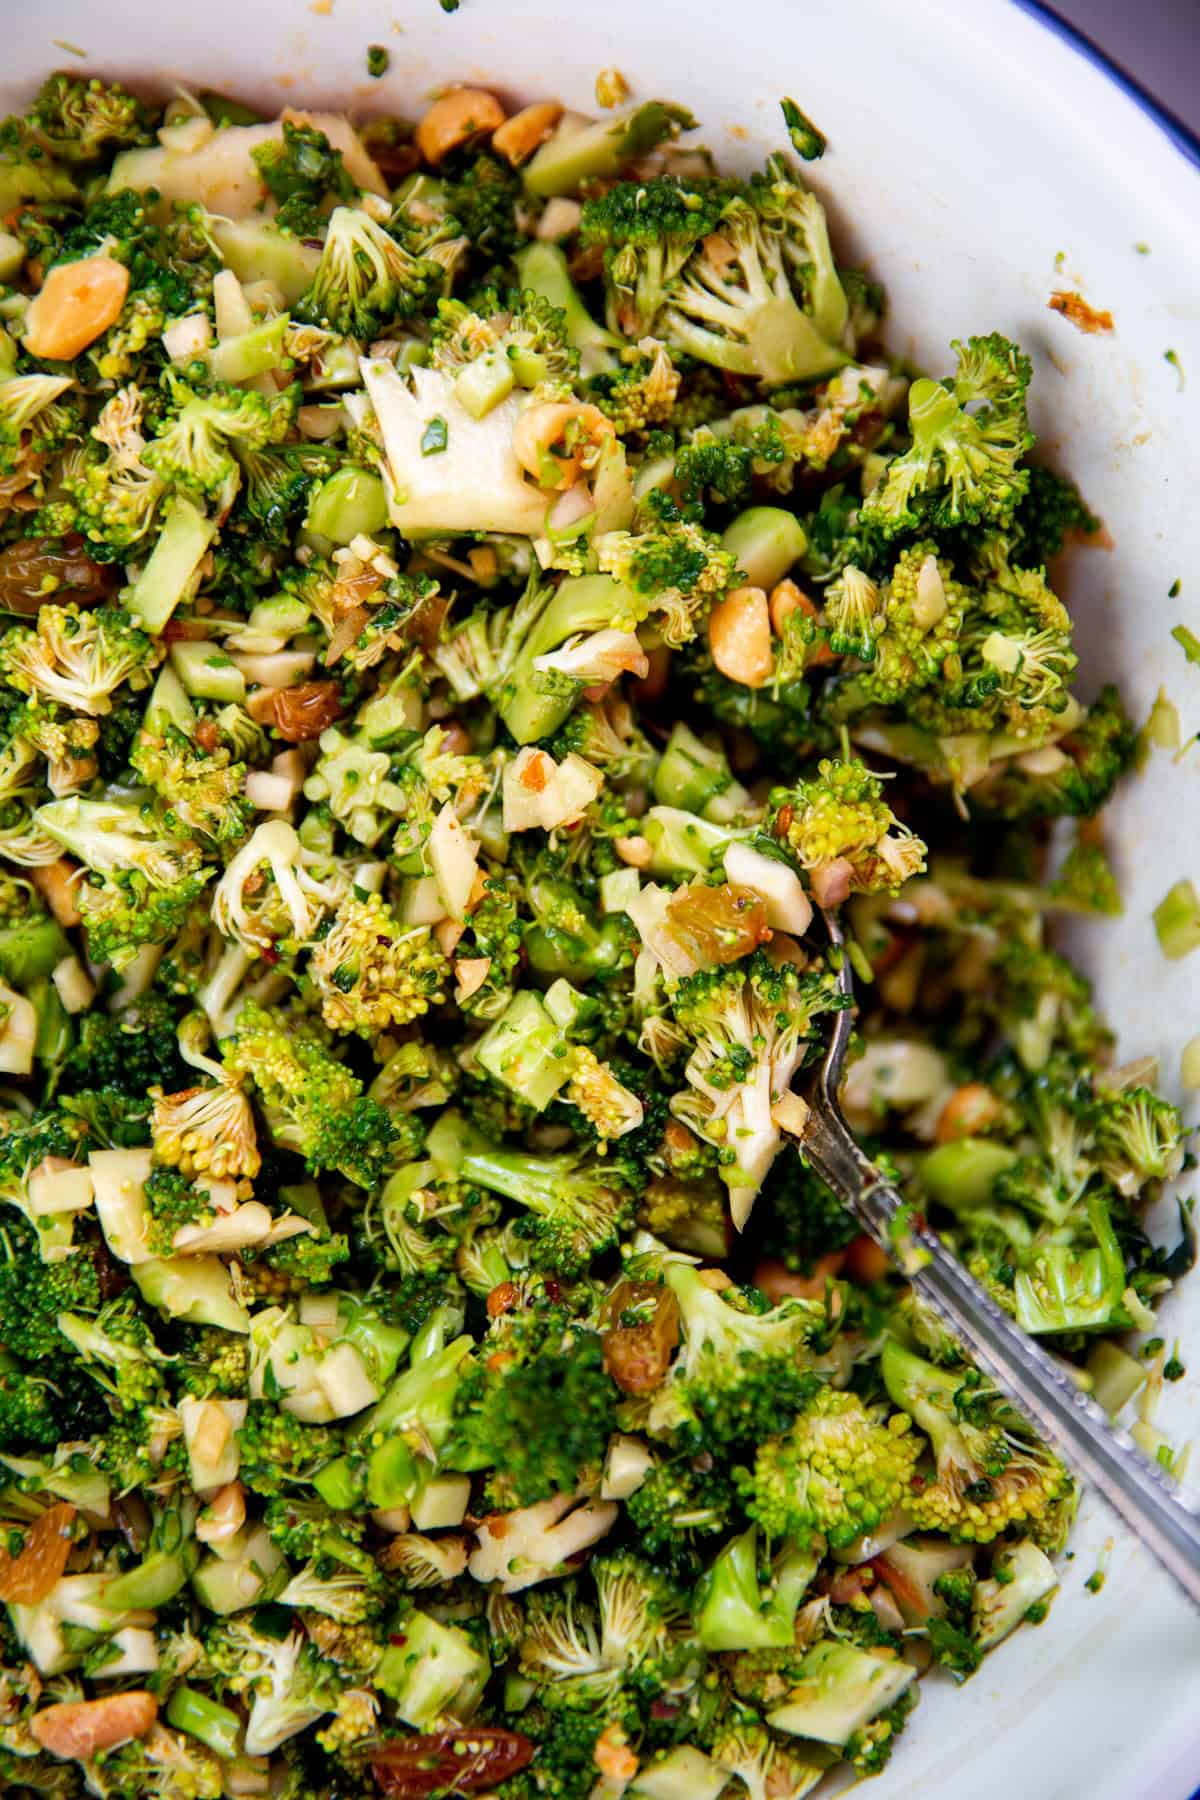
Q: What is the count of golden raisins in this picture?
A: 6